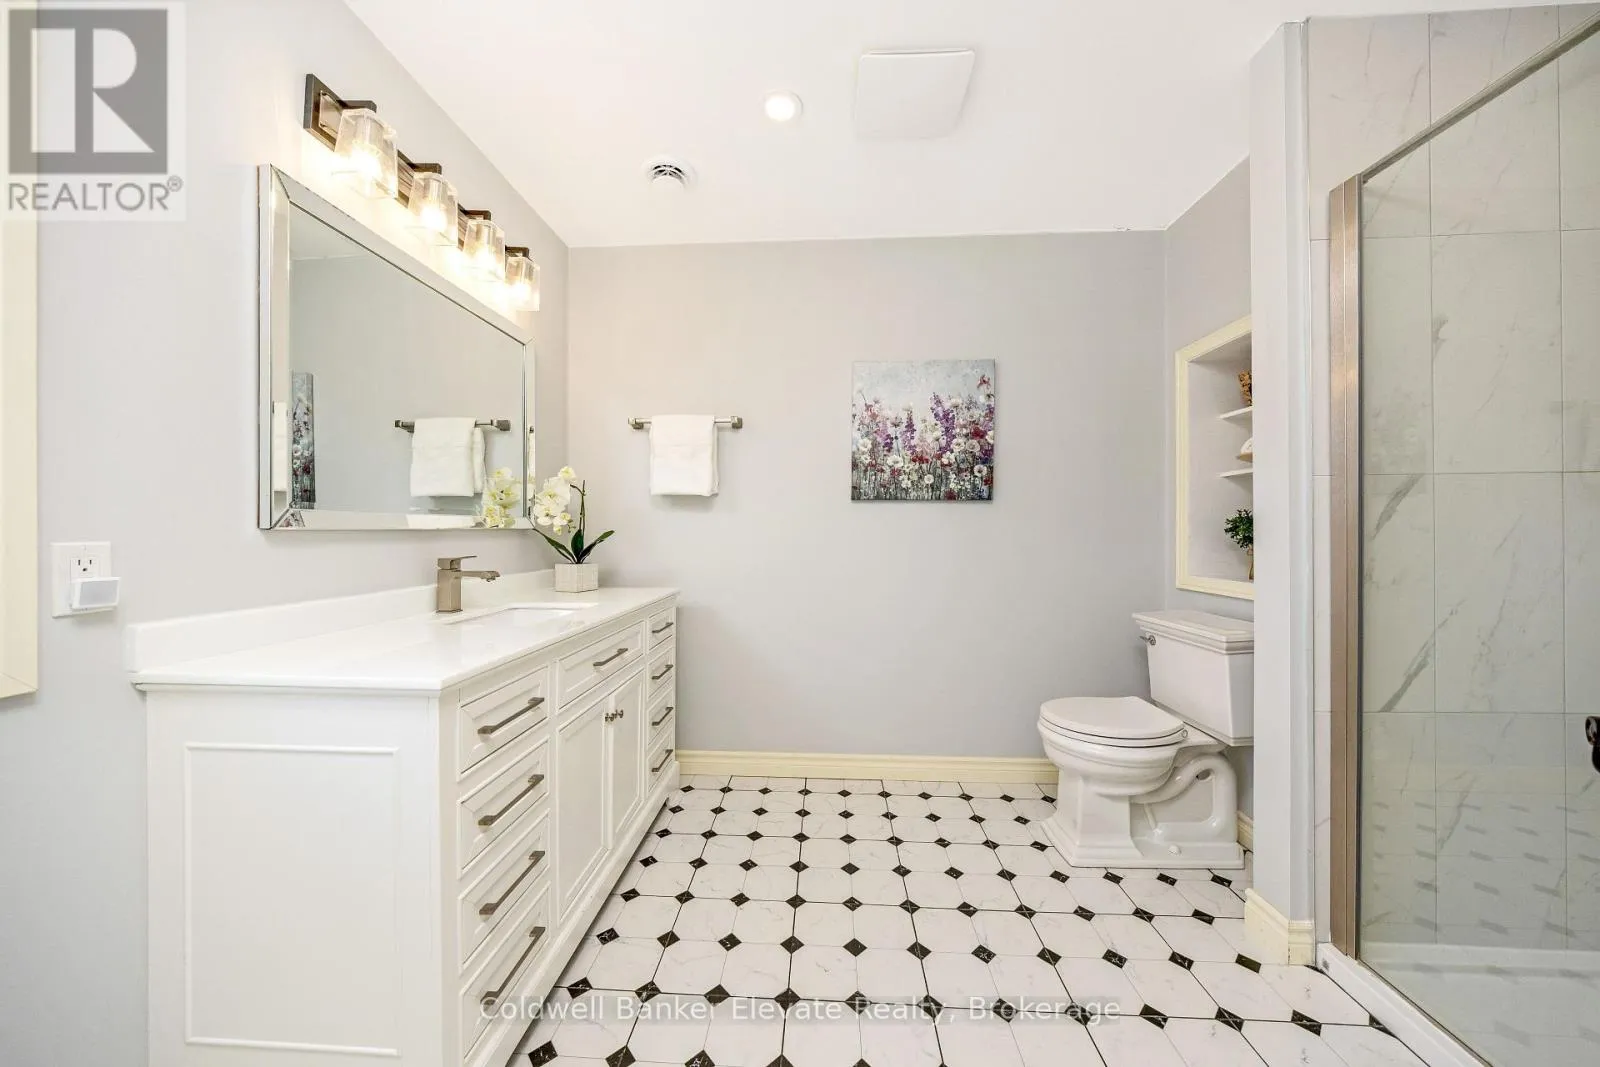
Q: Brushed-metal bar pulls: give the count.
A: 9